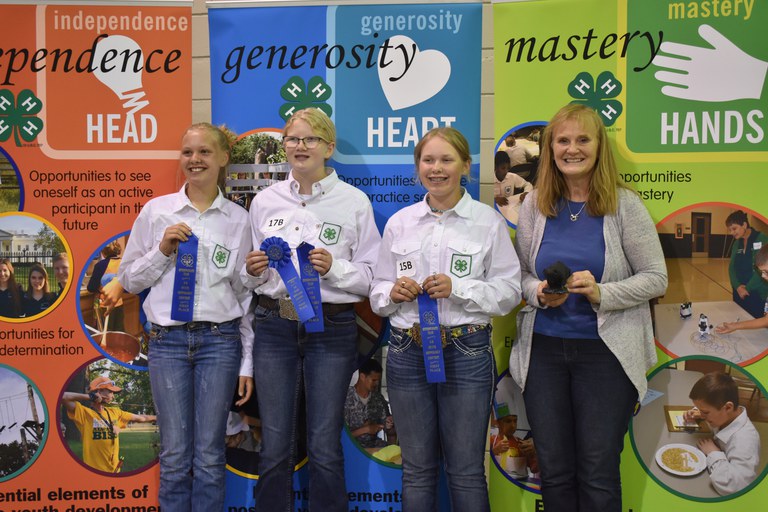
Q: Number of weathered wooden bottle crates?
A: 0